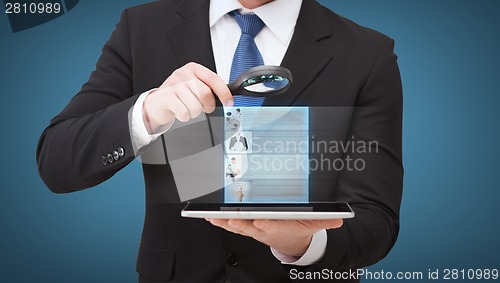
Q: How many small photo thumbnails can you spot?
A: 4